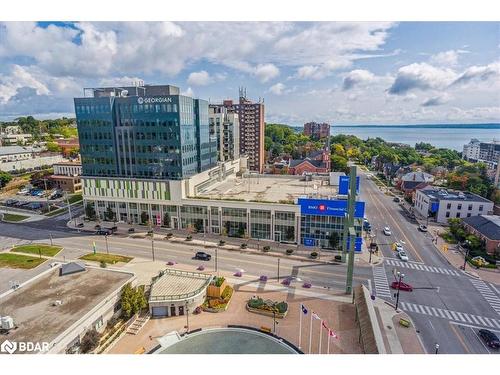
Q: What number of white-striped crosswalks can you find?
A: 4